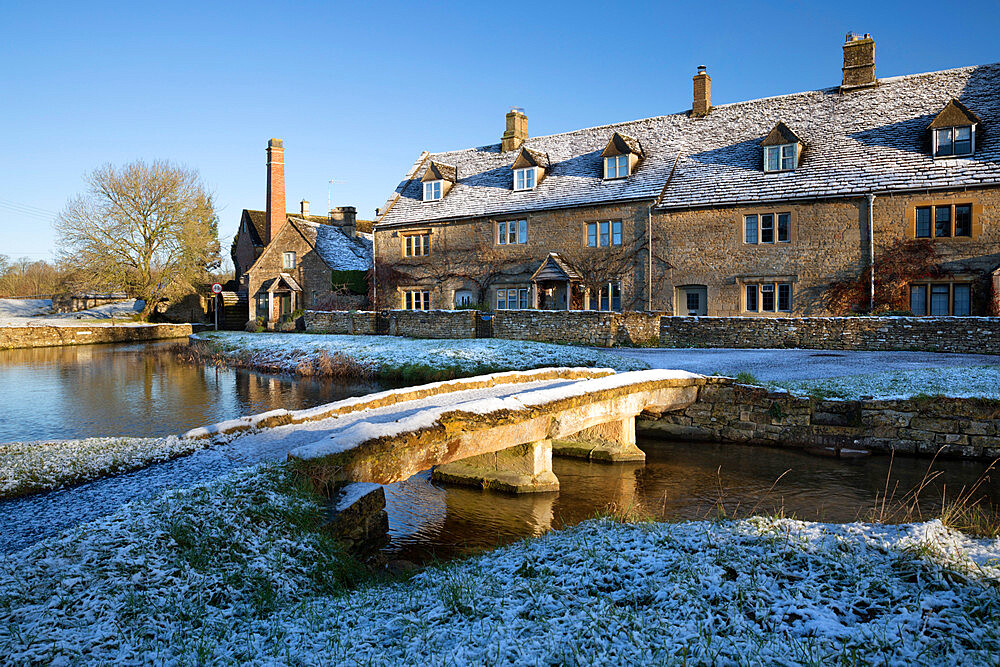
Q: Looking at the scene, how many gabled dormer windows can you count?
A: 5